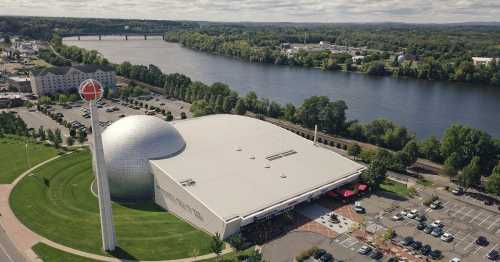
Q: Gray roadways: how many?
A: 1